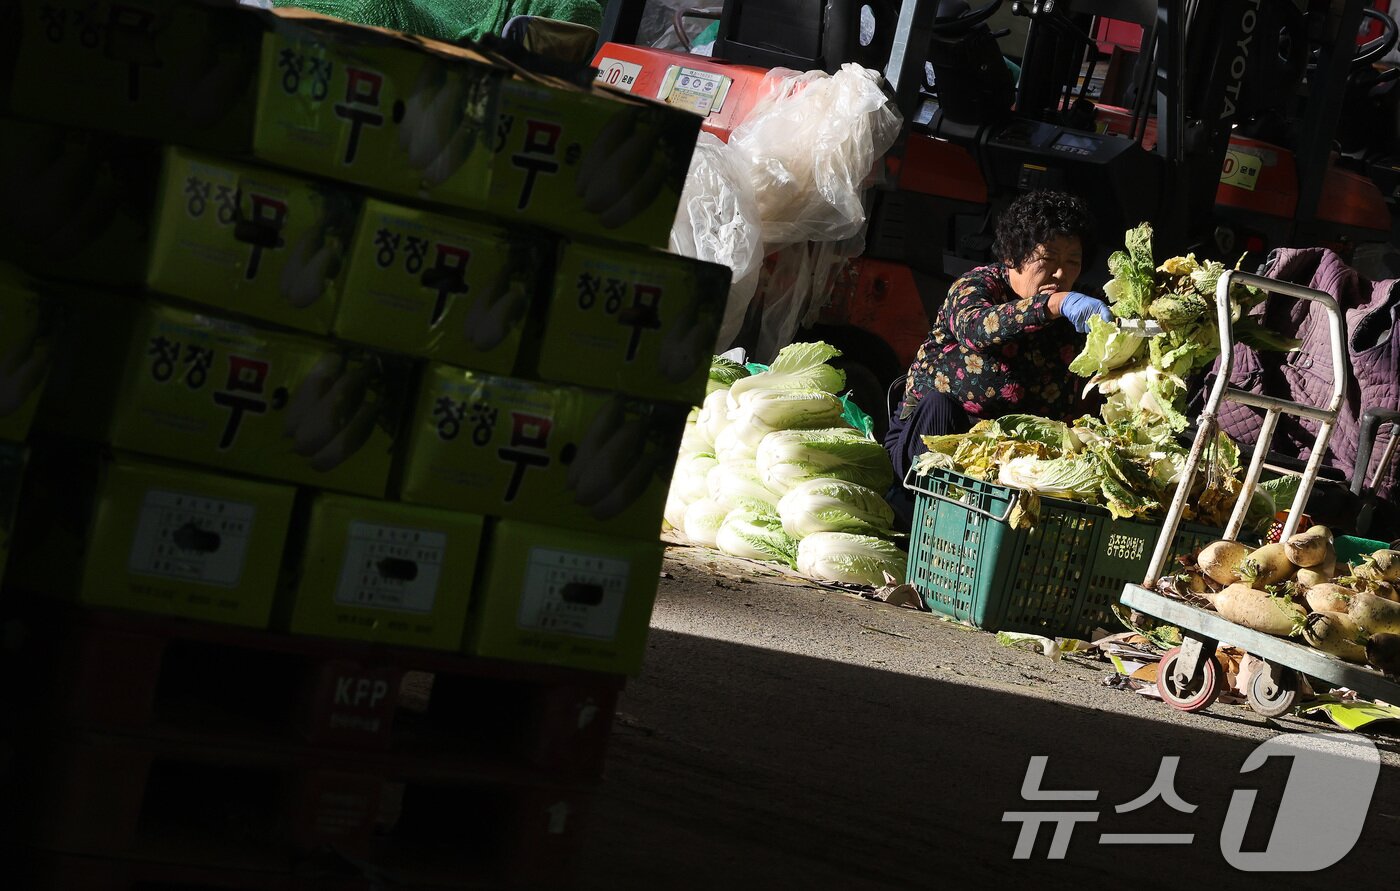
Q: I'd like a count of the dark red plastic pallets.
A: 2